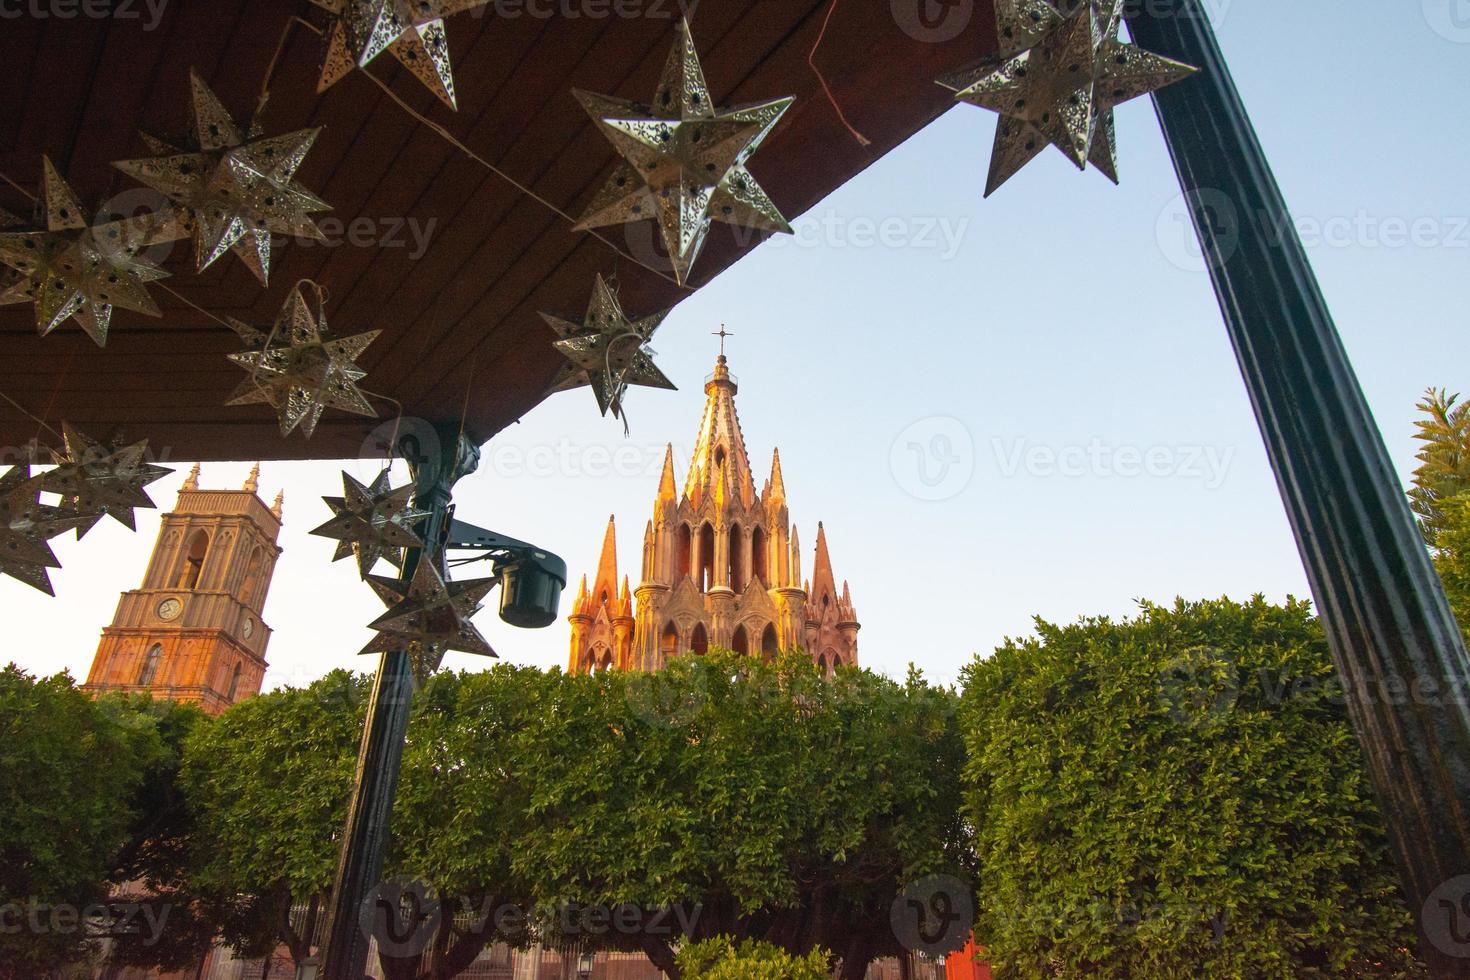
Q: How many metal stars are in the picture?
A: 11